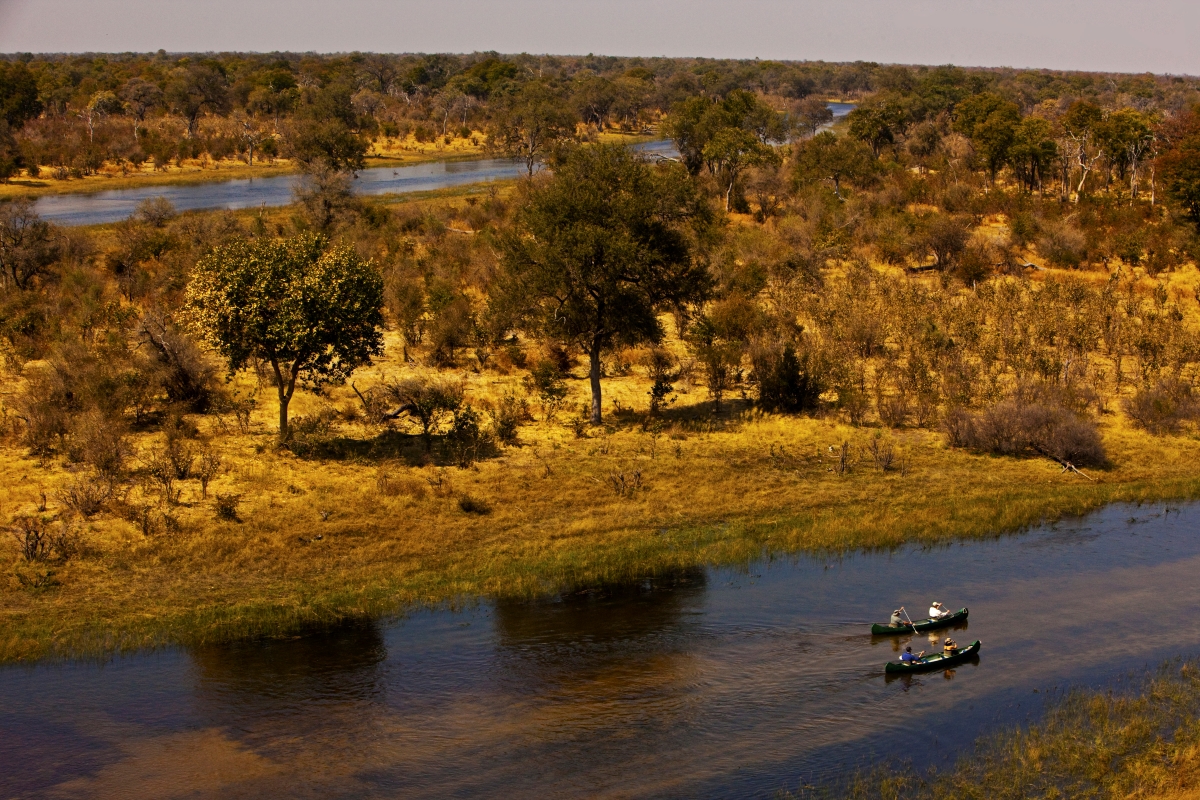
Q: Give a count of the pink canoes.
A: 0